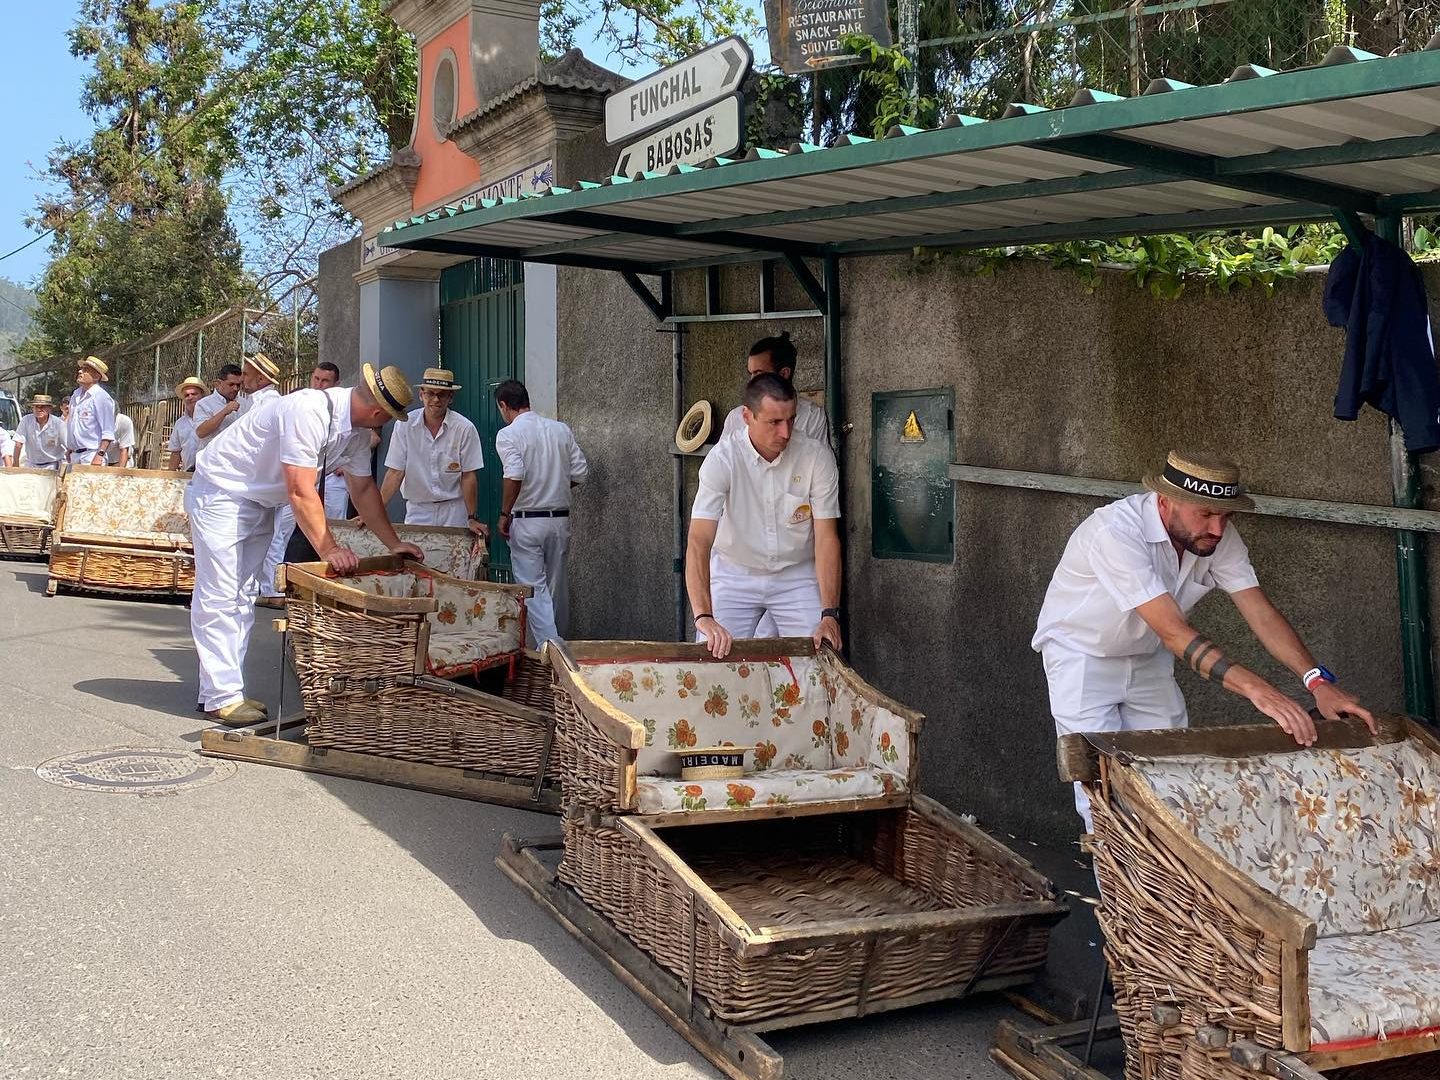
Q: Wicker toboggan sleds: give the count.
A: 6